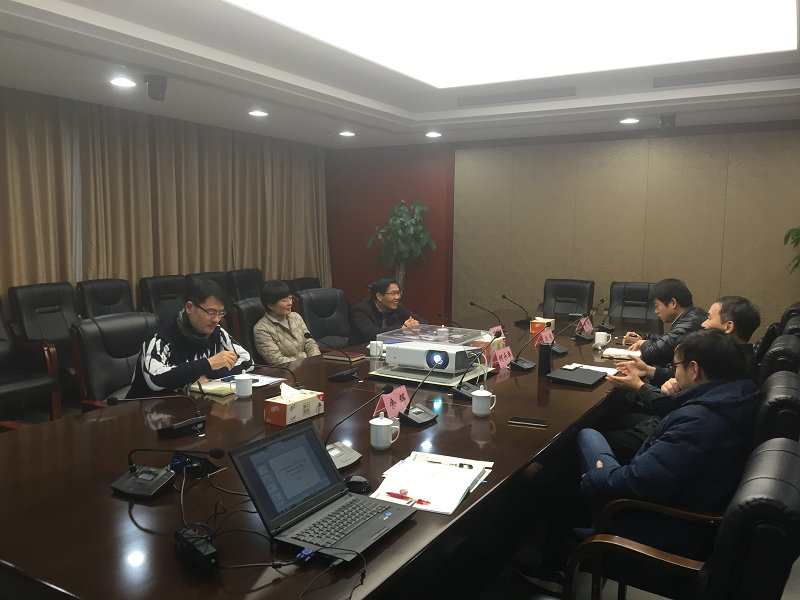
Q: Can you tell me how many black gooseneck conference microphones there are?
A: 15